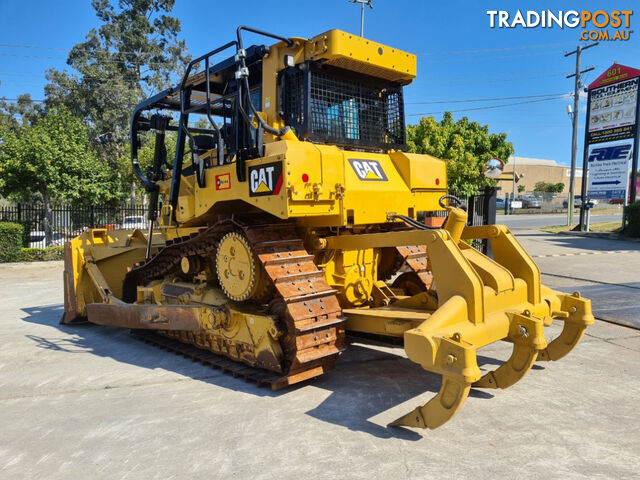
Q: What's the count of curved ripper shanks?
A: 3